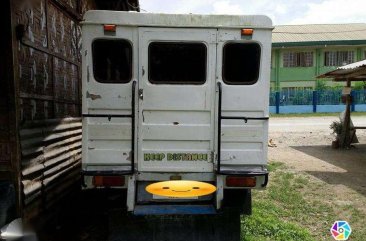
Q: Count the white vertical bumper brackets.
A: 2